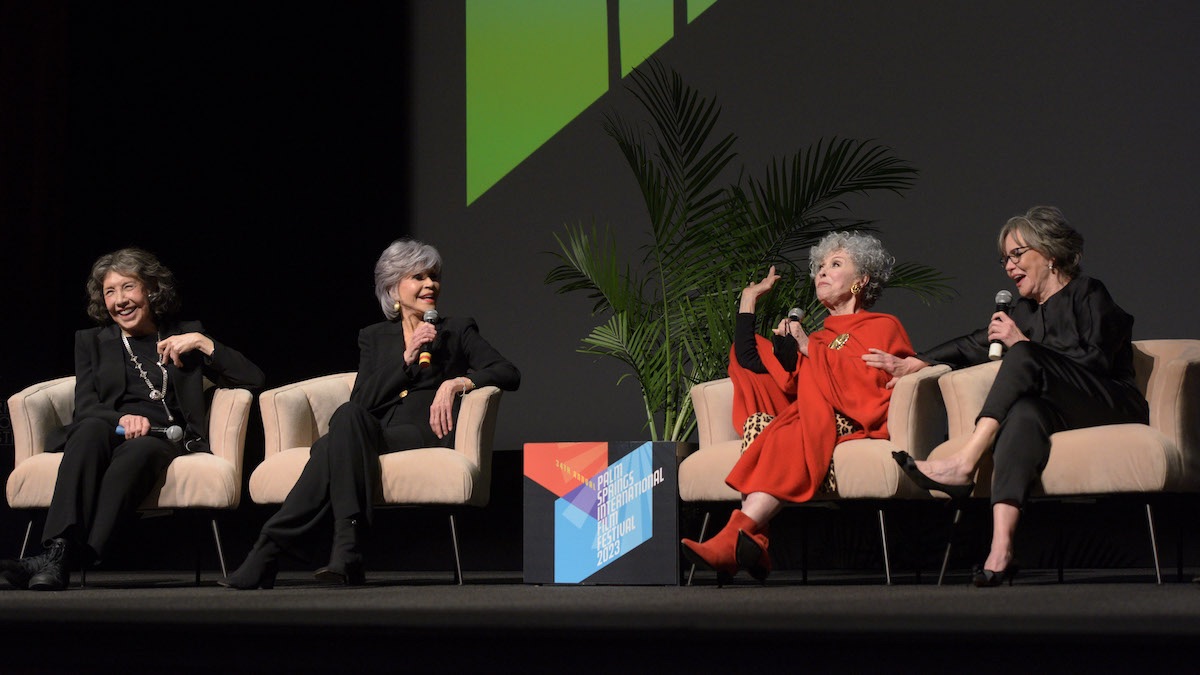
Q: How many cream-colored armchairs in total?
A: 4